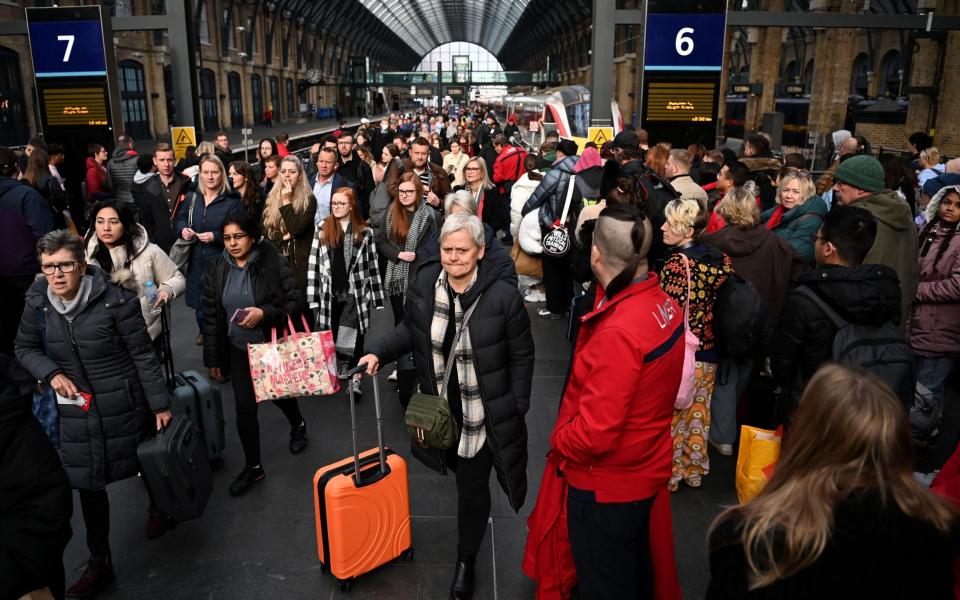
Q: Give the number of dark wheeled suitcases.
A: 2